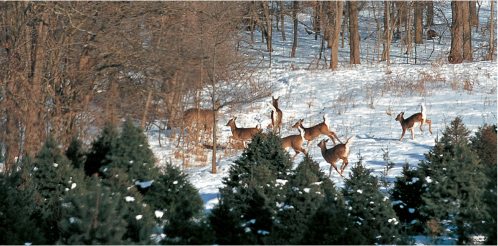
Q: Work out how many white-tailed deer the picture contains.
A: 7